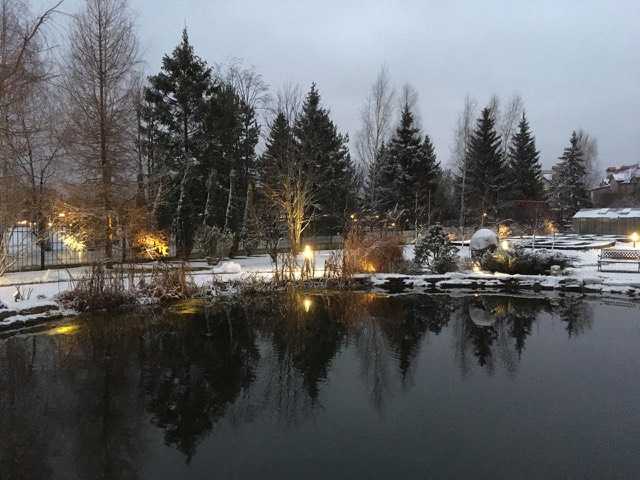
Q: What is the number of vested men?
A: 0